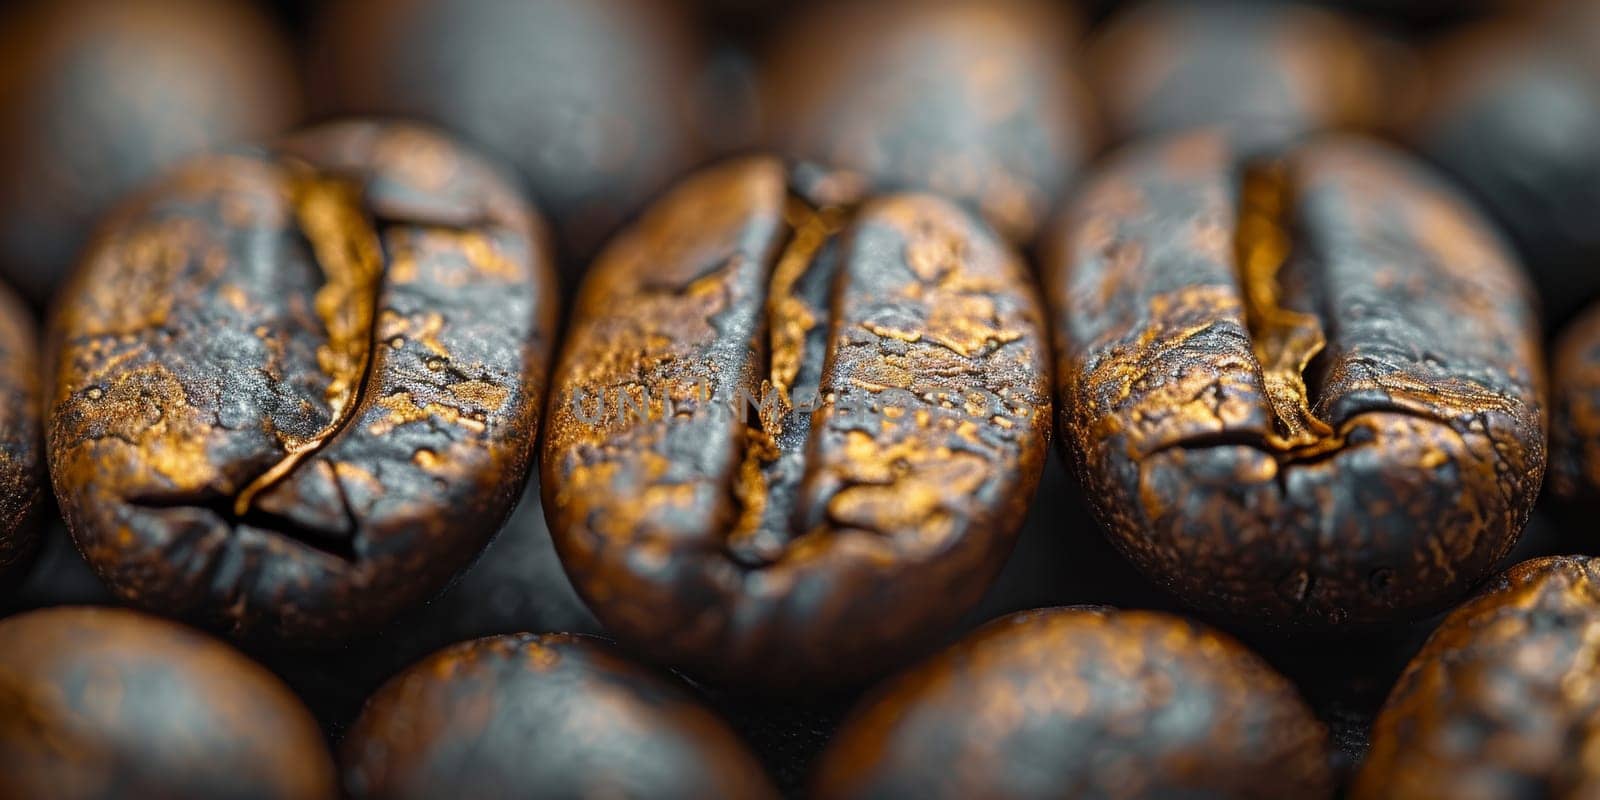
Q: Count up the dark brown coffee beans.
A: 14